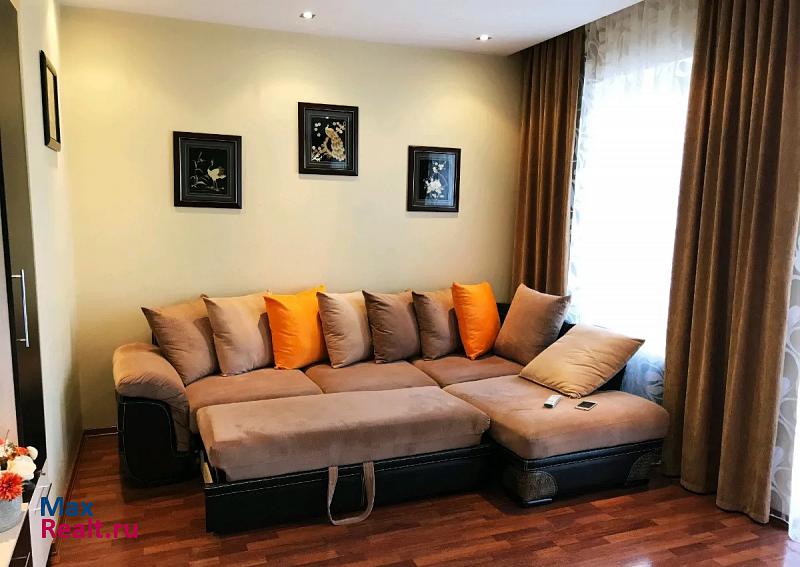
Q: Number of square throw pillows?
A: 9